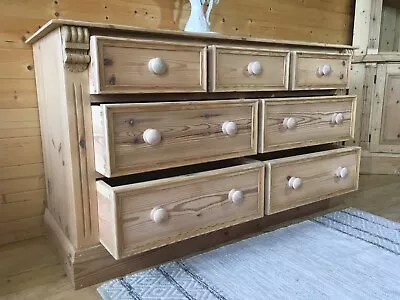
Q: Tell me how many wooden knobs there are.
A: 11